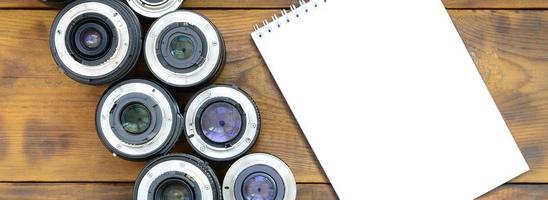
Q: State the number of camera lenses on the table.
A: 7